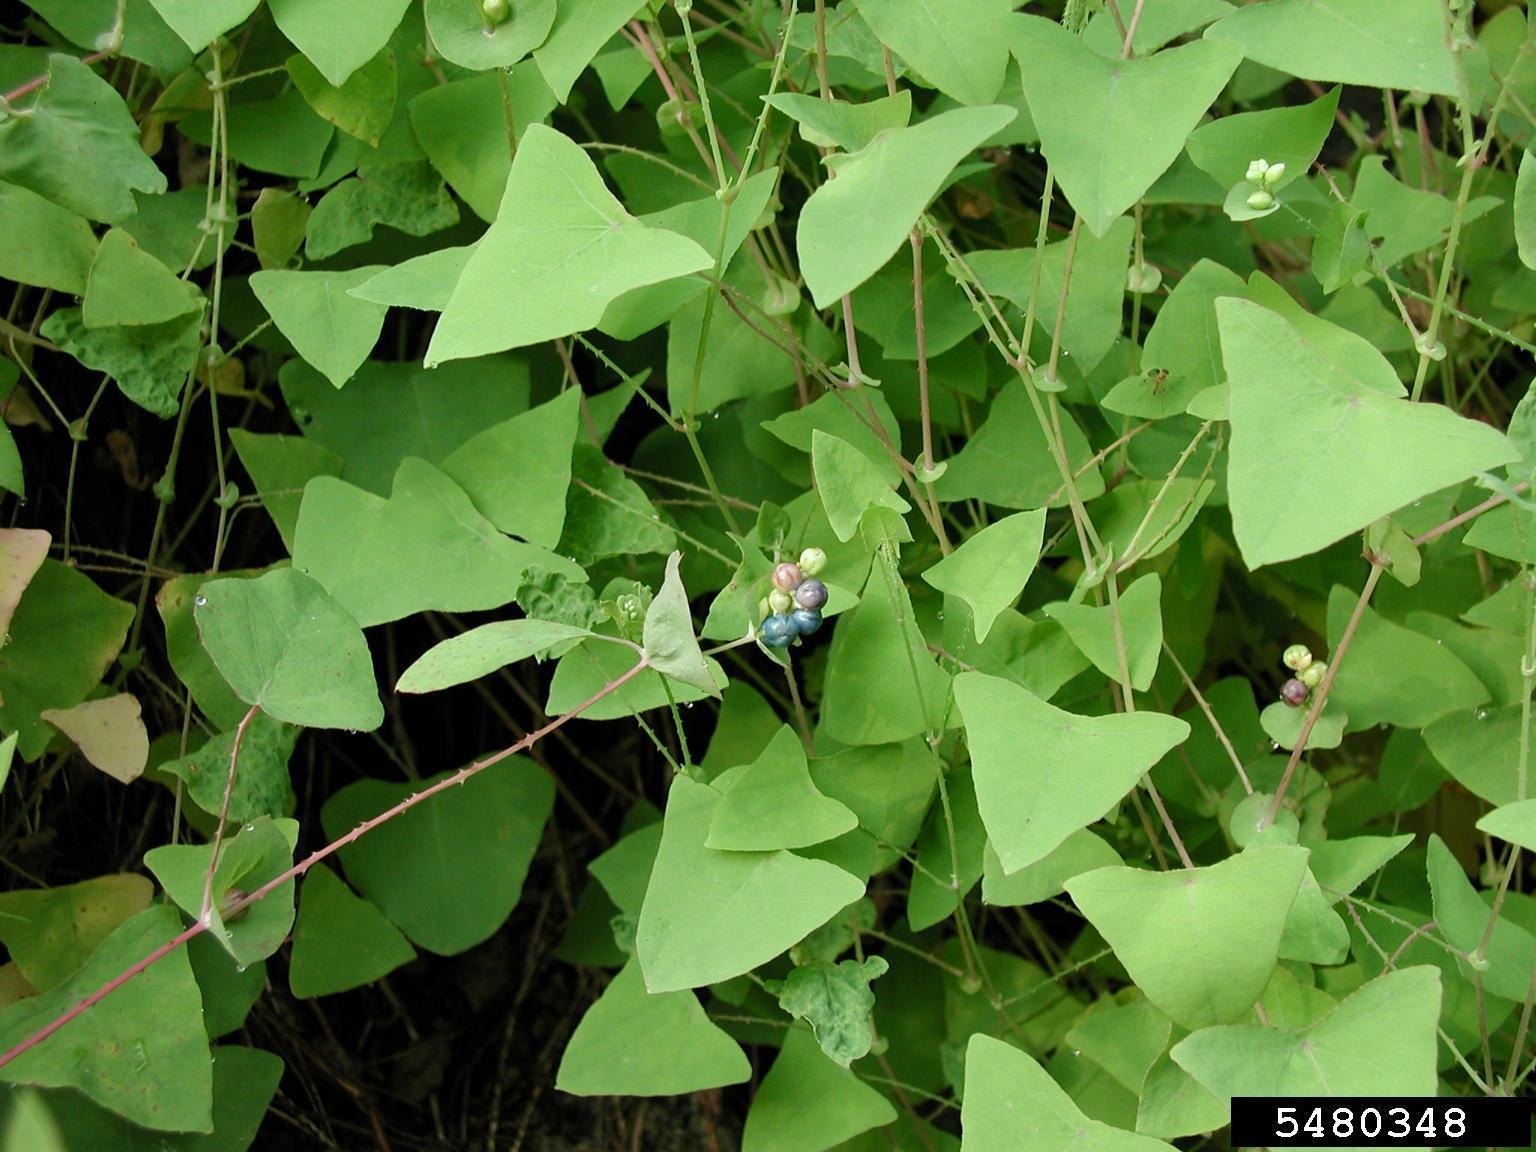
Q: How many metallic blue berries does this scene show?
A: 2